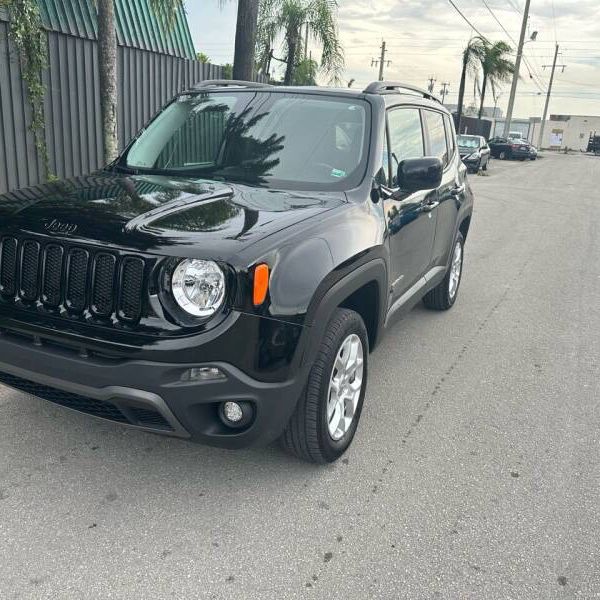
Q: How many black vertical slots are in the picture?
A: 6